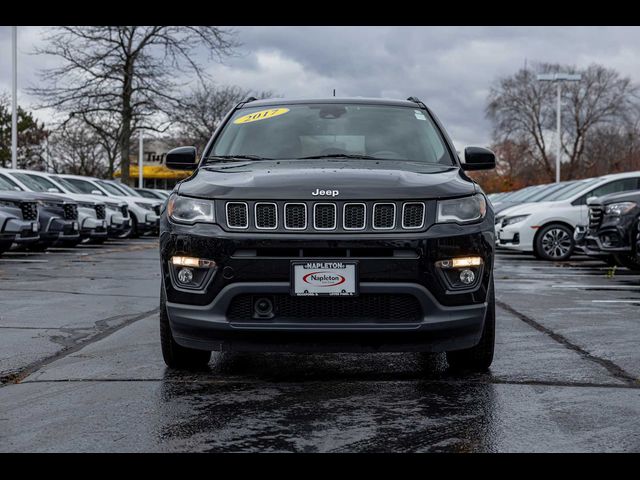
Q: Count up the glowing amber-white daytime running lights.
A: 2